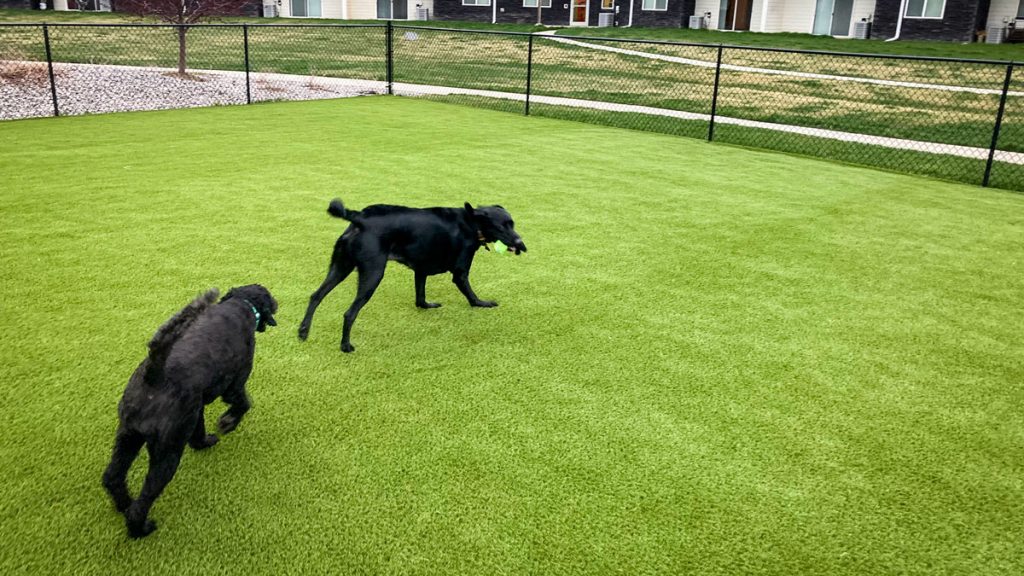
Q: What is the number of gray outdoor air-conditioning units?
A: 6